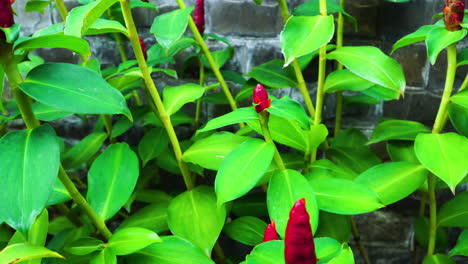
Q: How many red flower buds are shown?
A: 7